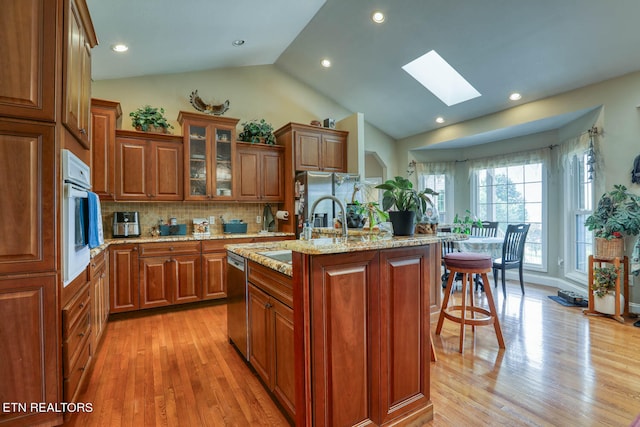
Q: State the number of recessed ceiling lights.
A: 6